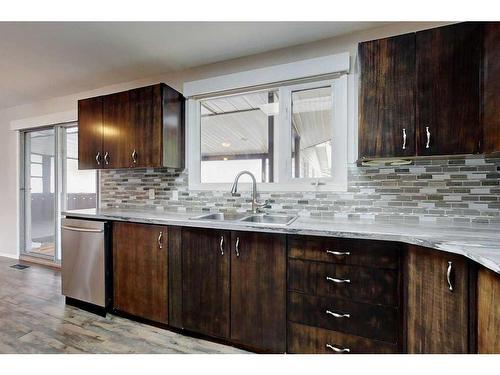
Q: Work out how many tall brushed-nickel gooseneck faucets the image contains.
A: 1